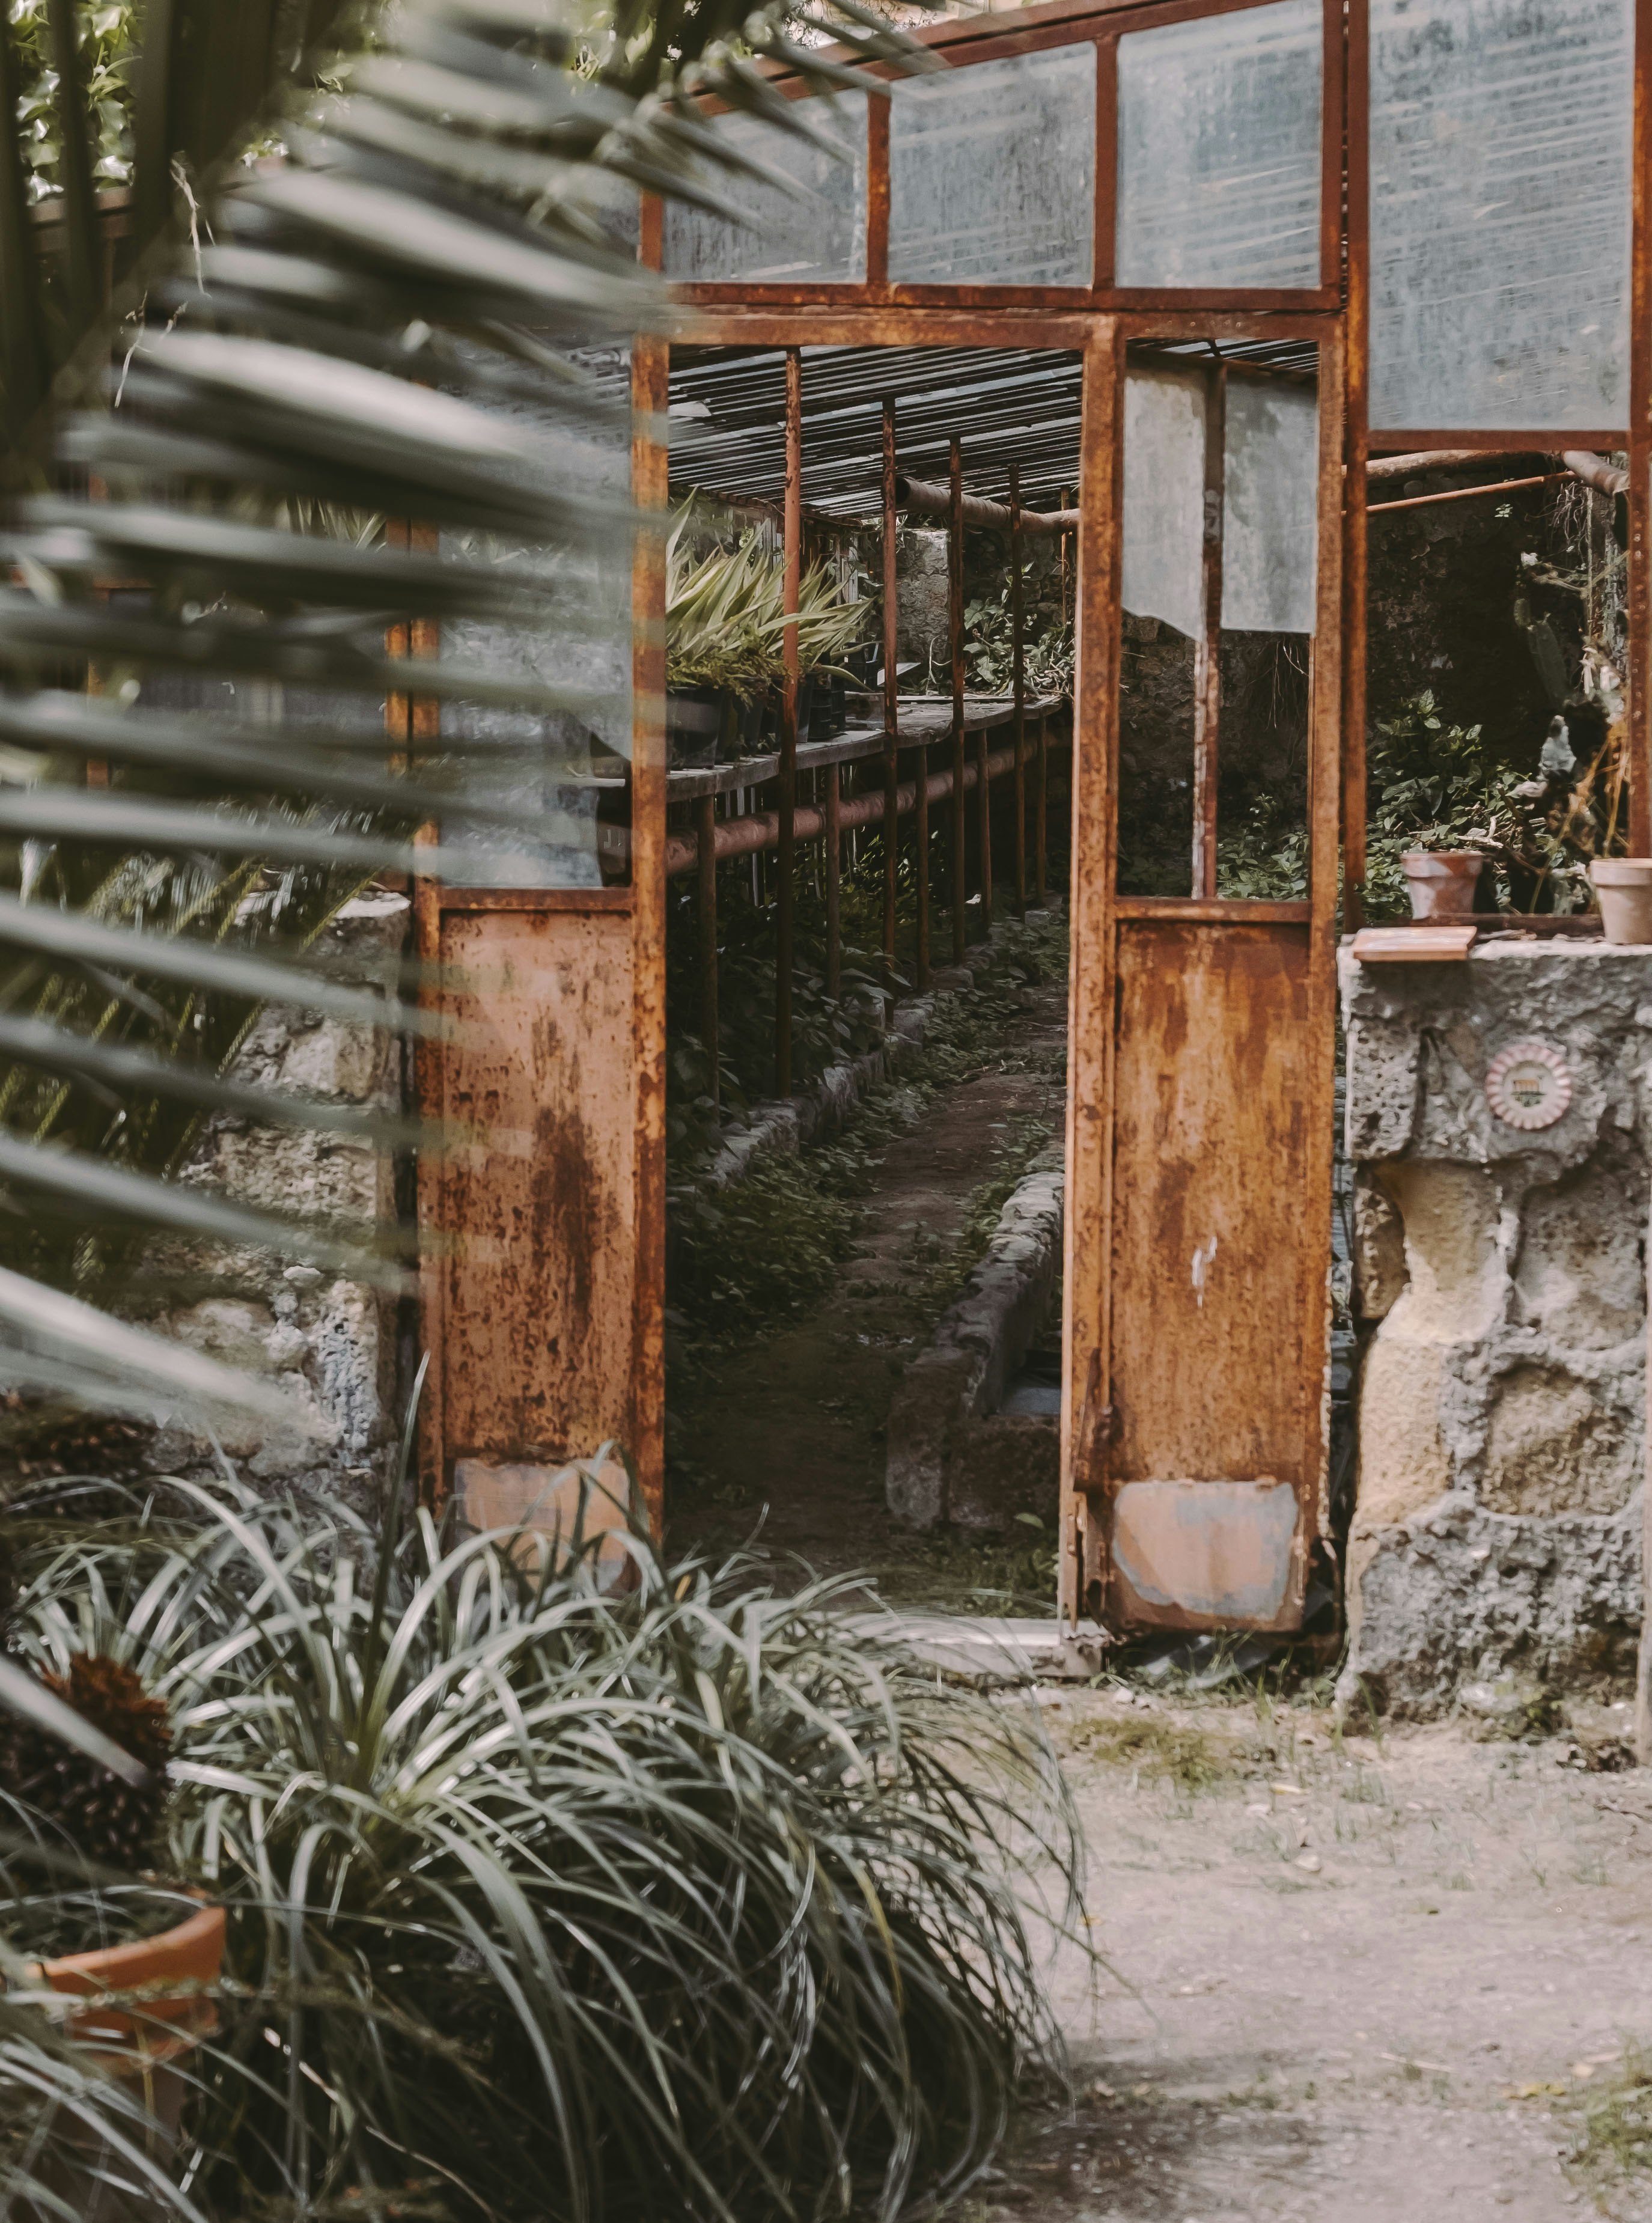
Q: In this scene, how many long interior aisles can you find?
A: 1